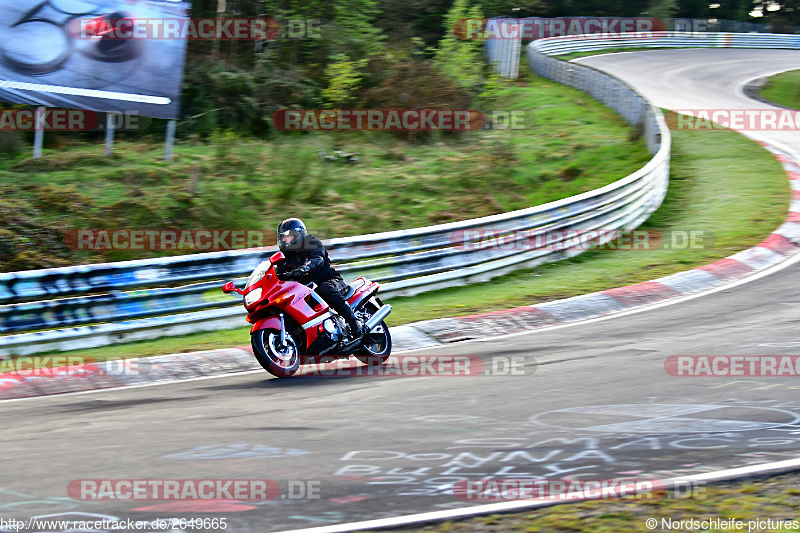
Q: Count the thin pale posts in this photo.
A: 3